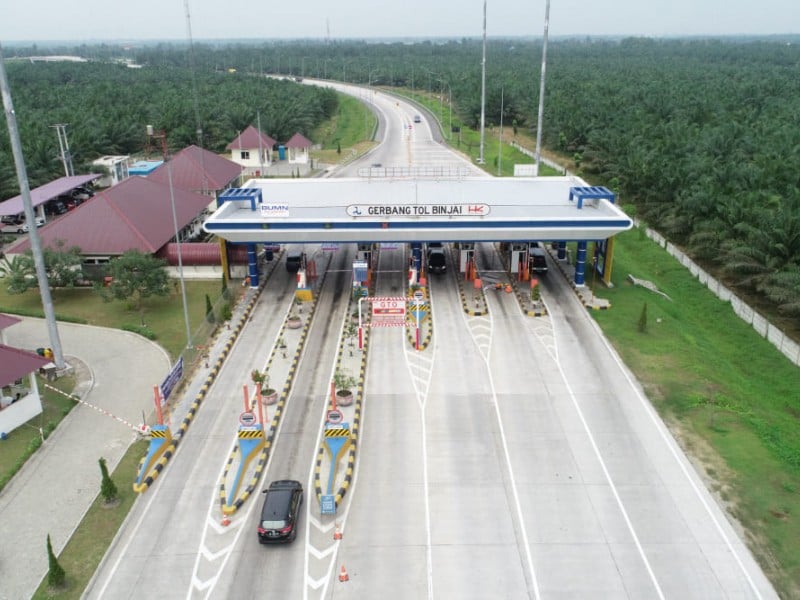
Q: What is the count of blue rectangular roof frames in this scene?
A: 2